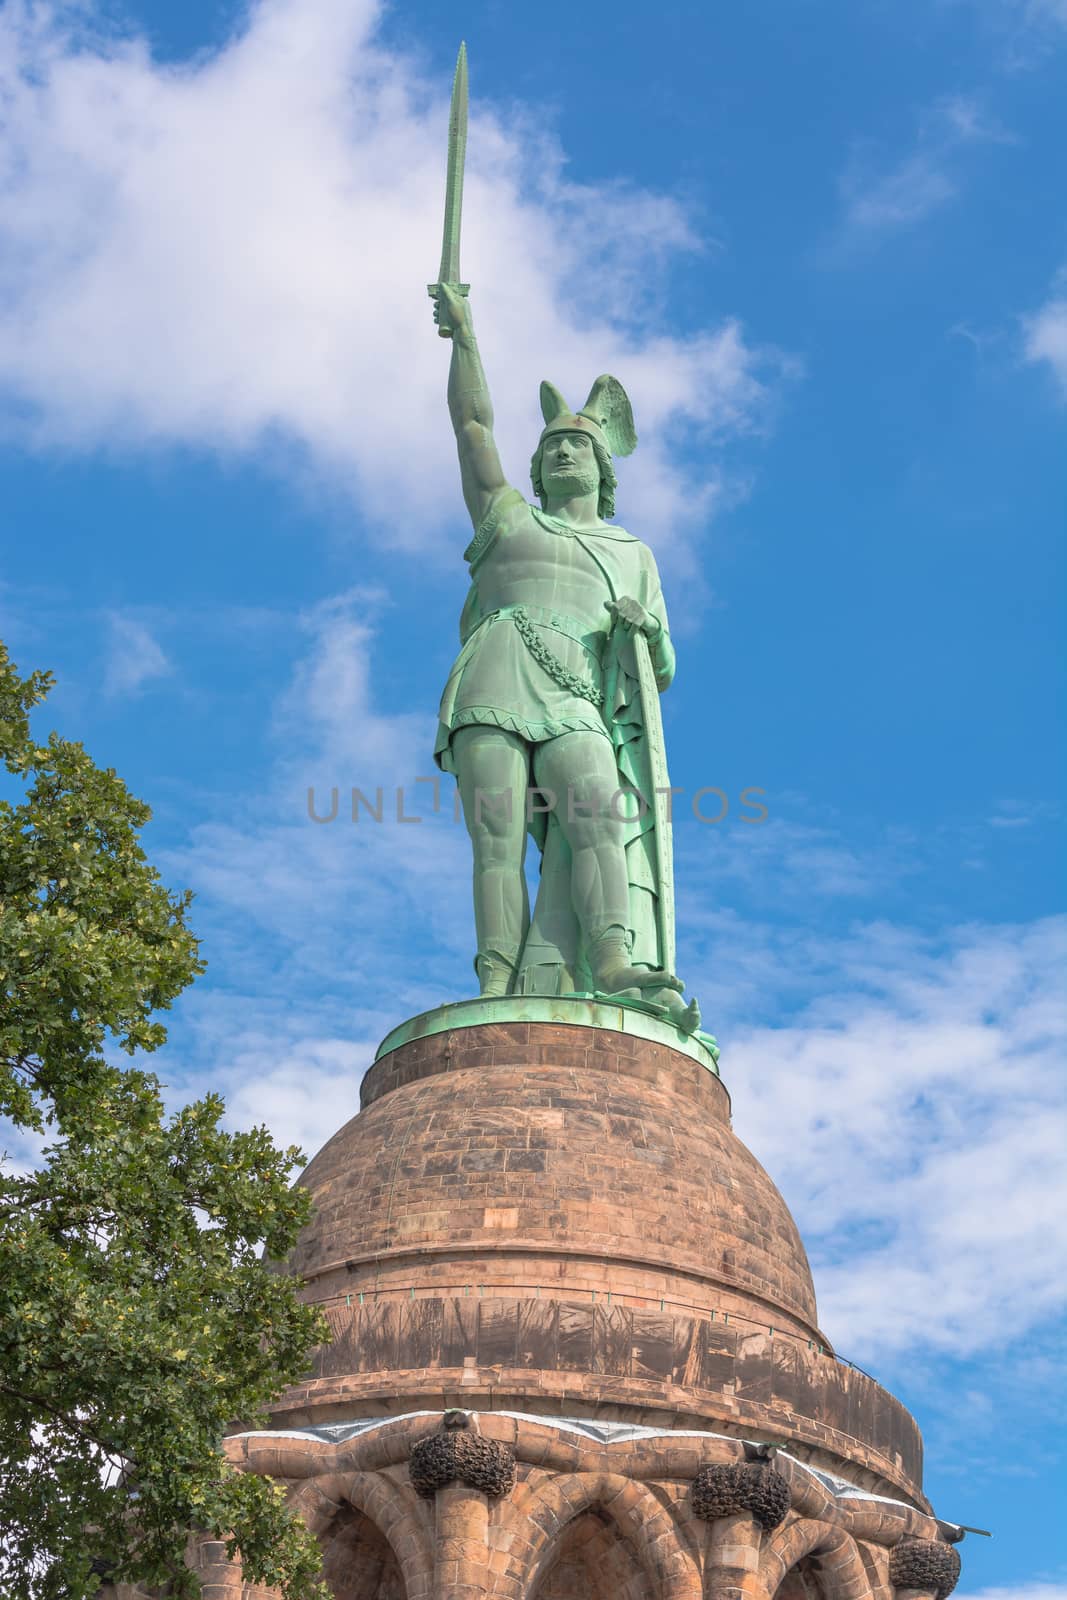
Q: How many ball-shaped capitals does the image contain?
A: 3